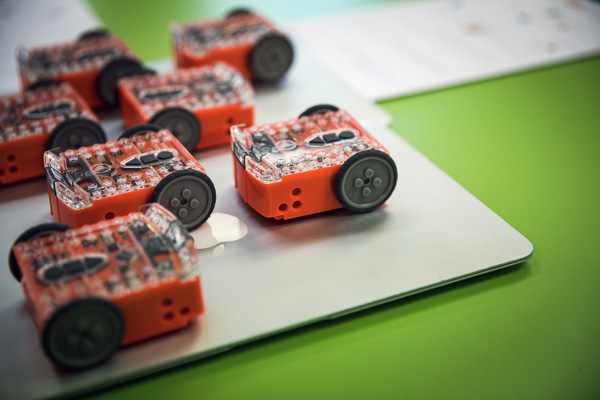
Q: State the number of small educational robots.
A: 7